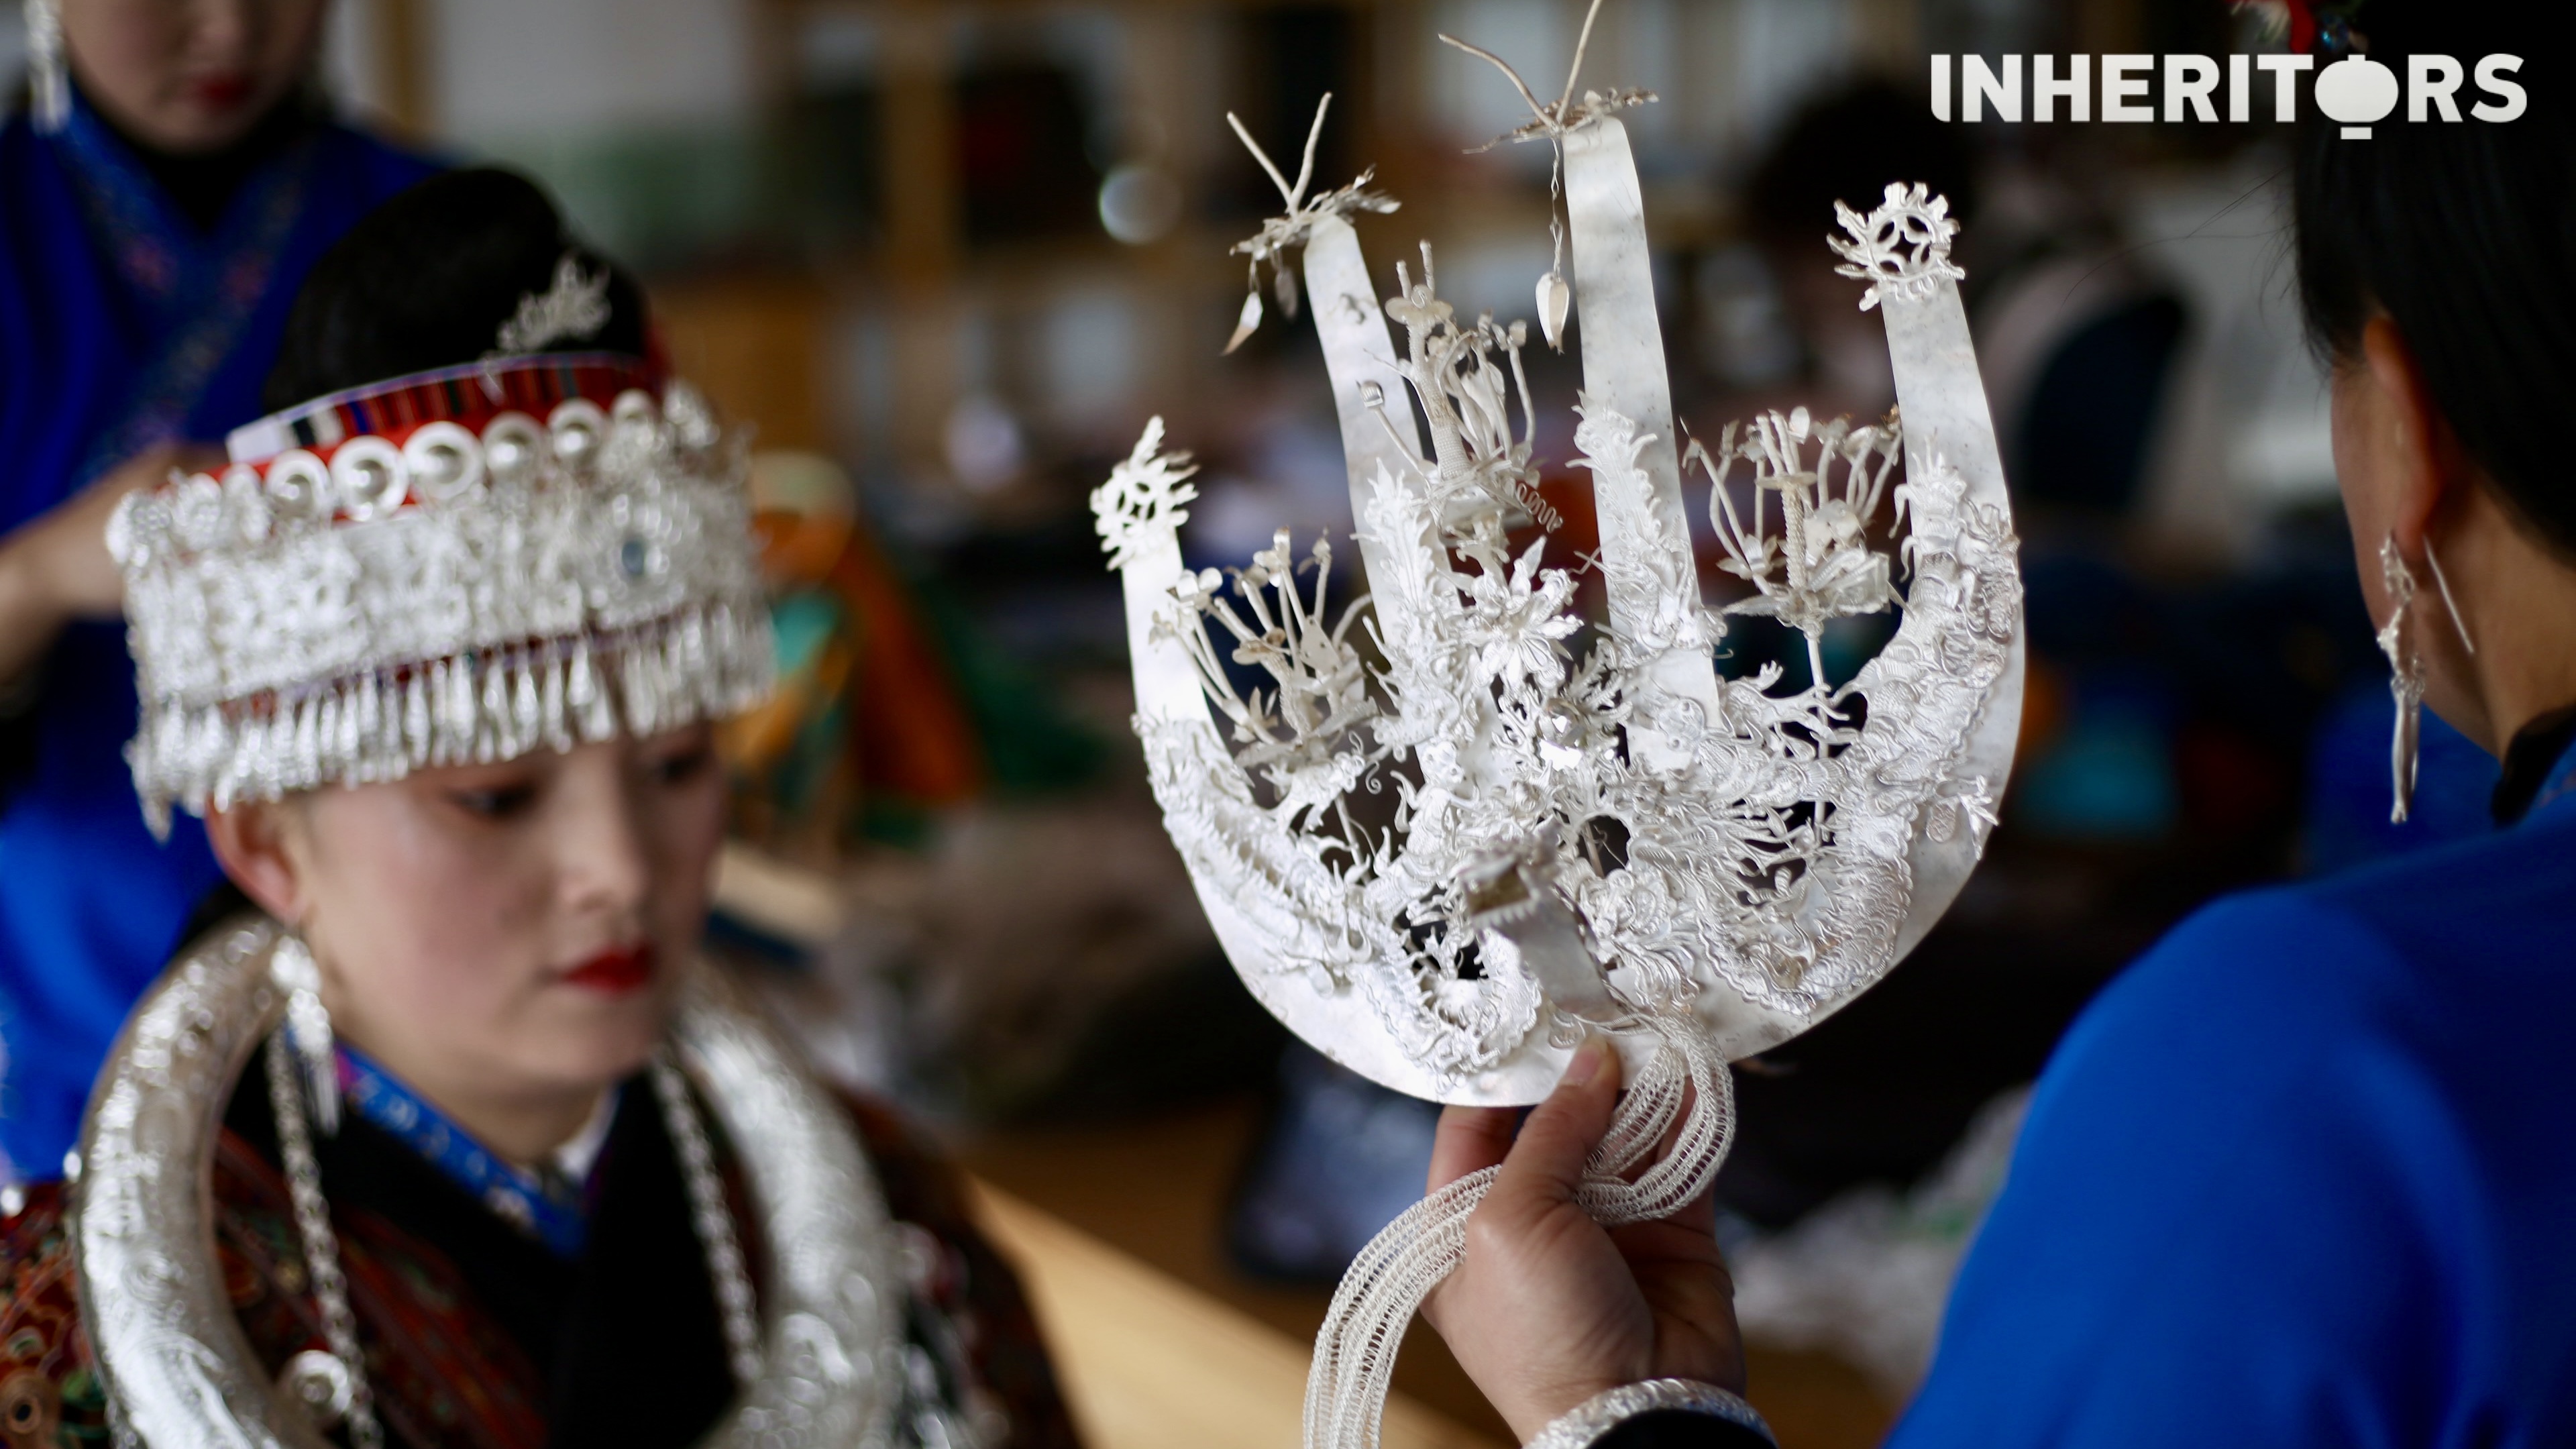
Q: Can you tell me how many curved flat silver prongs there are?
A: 4